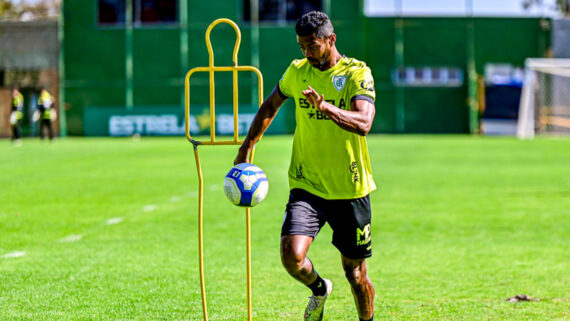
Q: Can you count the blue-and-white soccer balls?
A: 1